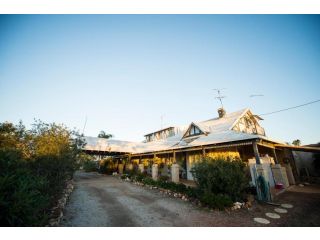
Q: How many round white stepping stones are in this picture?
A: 4